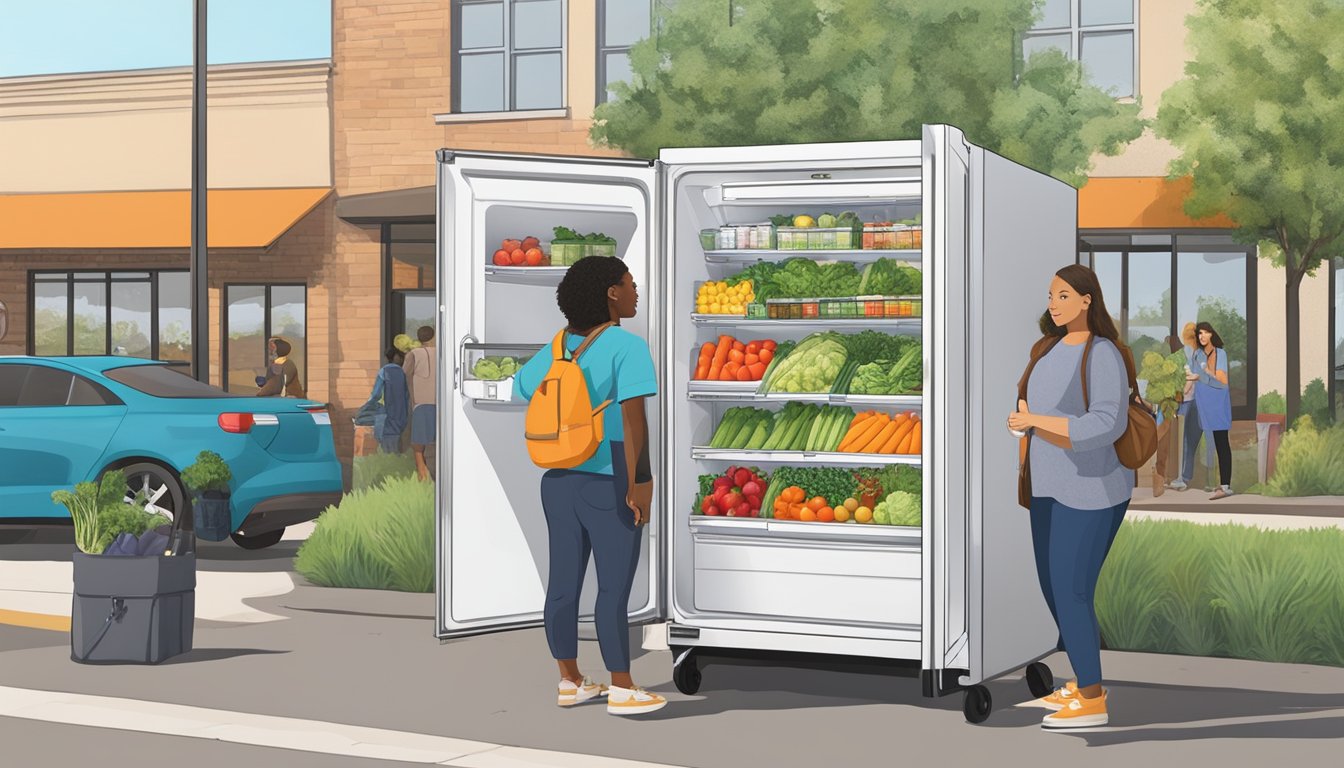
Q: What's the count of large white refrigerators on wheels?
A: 1